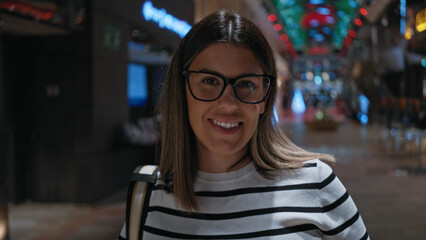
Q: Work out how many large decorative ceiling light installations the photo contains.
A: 1